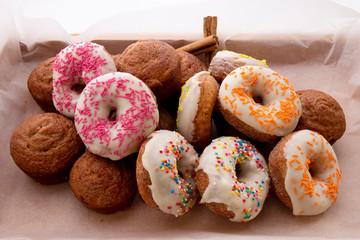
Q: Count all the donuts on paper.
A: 8